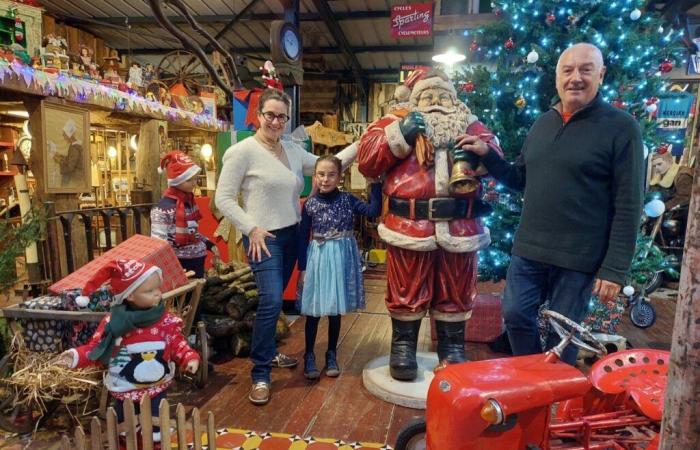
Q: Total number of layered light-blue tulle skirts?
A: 1